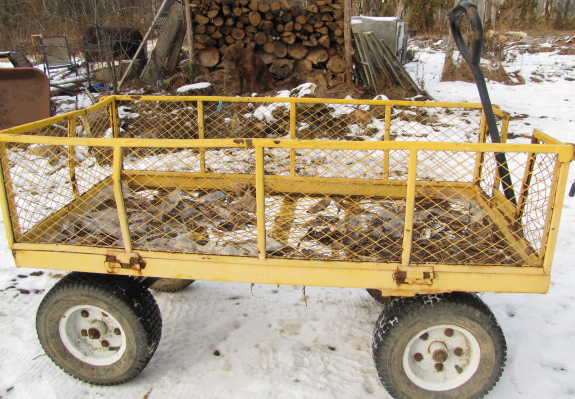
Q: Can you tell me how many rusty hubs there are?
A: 2